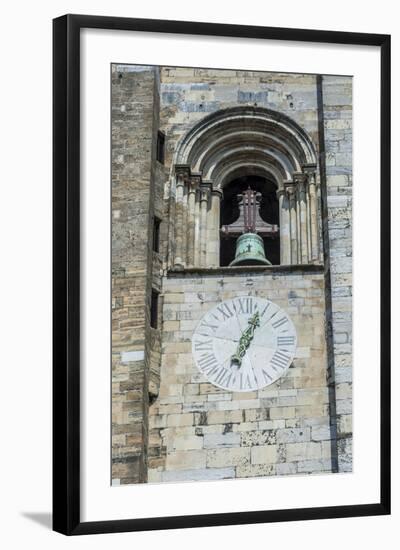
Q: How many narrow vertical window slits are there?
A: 3